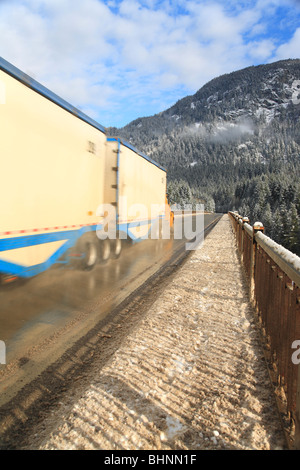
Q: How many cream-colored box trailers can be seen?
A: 2